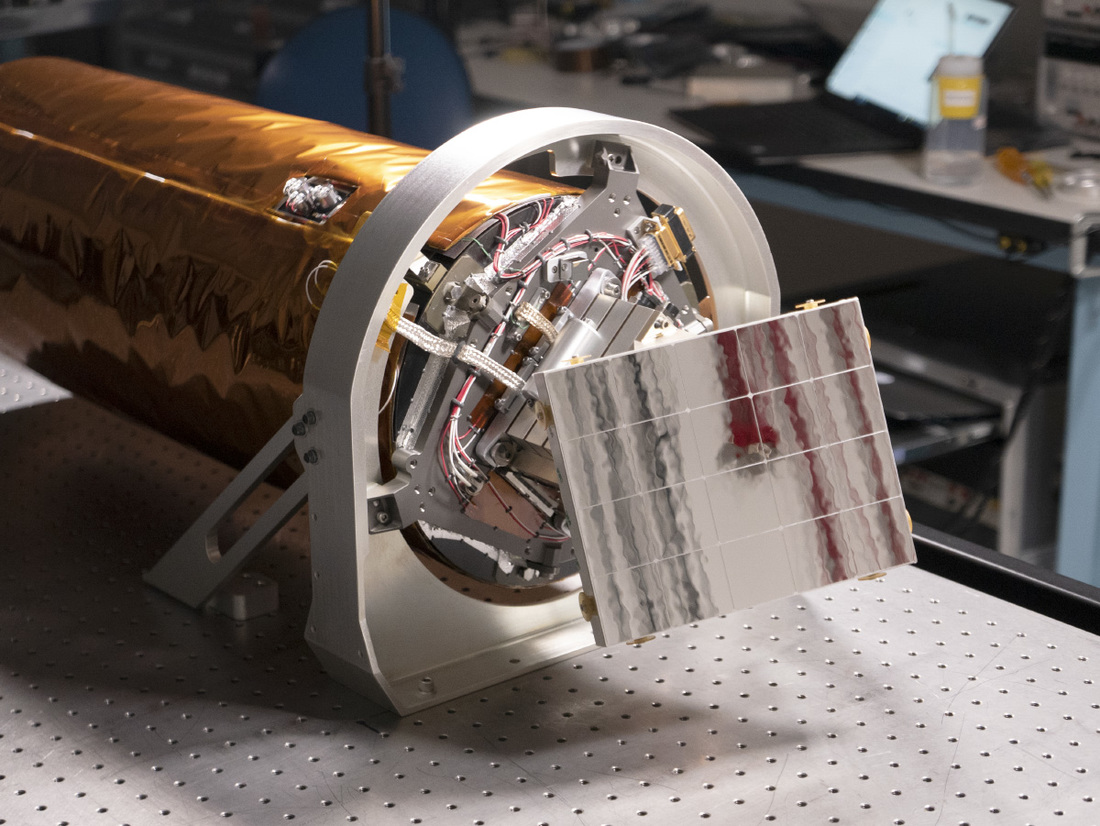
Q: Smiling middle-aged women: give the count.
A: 0